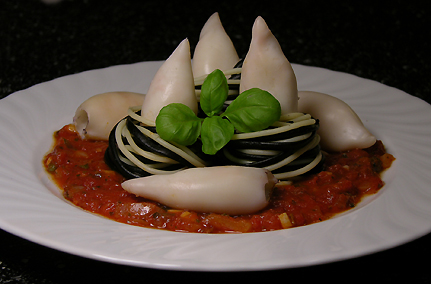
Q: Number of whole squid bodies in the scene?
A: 6